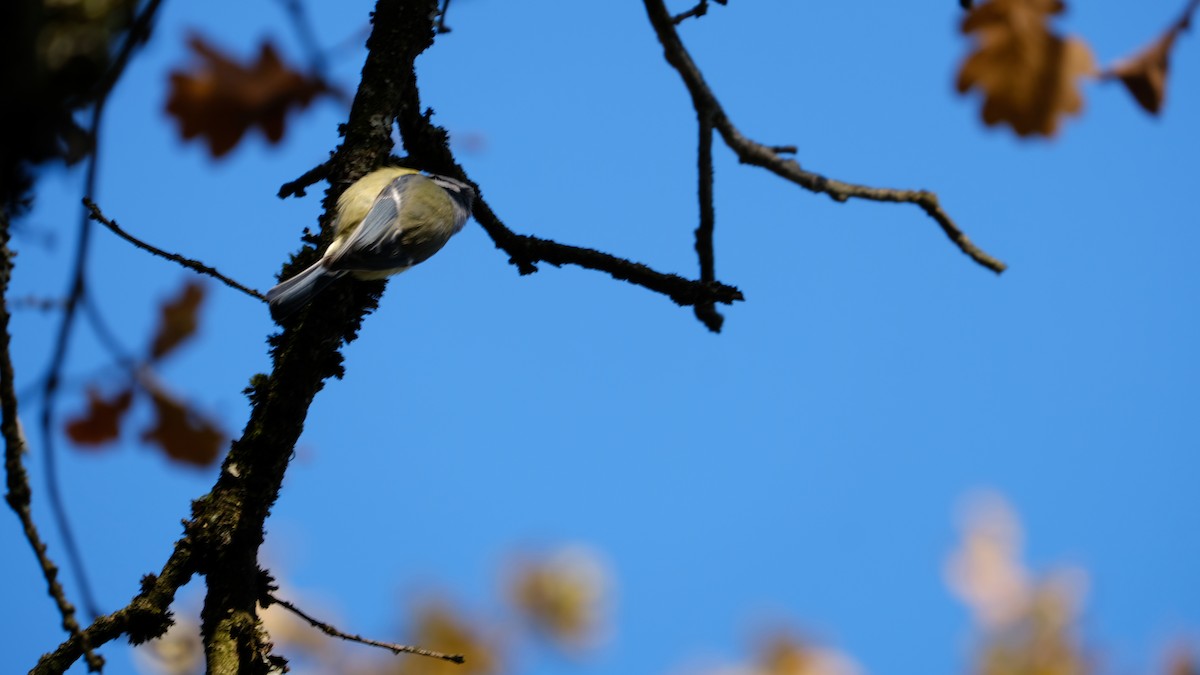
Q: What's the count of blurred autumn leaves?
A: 6